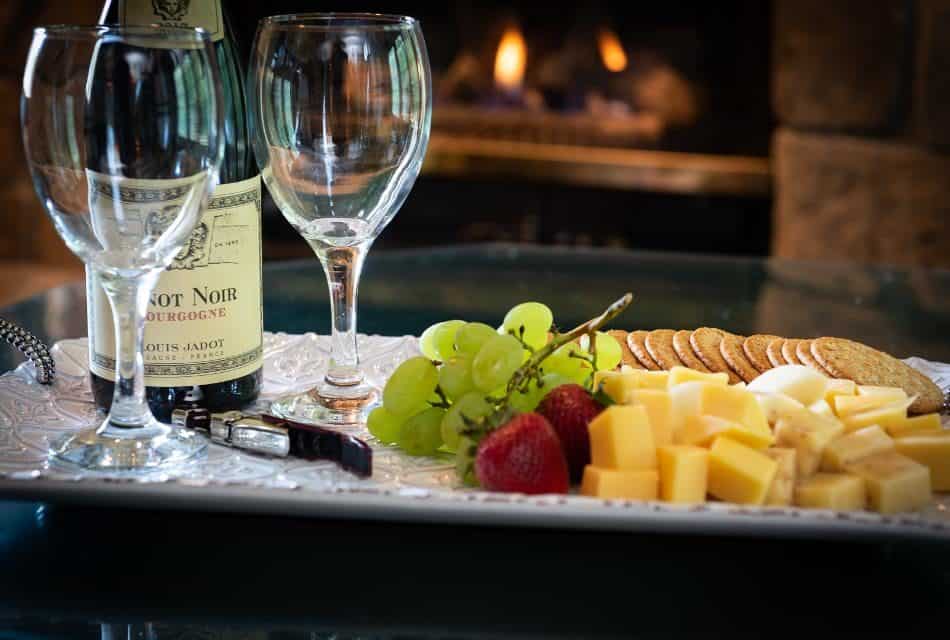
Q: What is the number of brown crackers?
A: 11